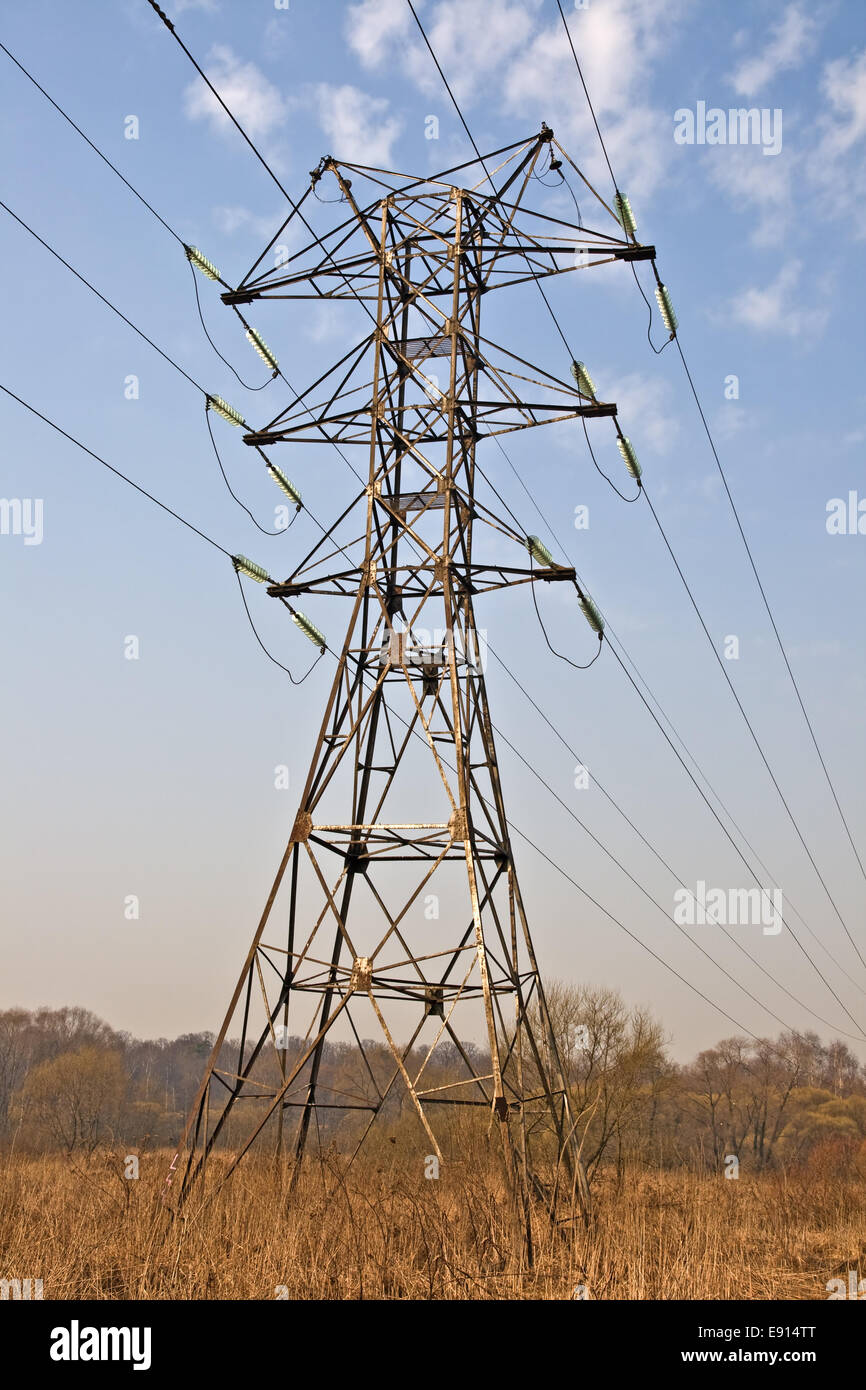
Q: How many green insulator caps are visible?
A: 12